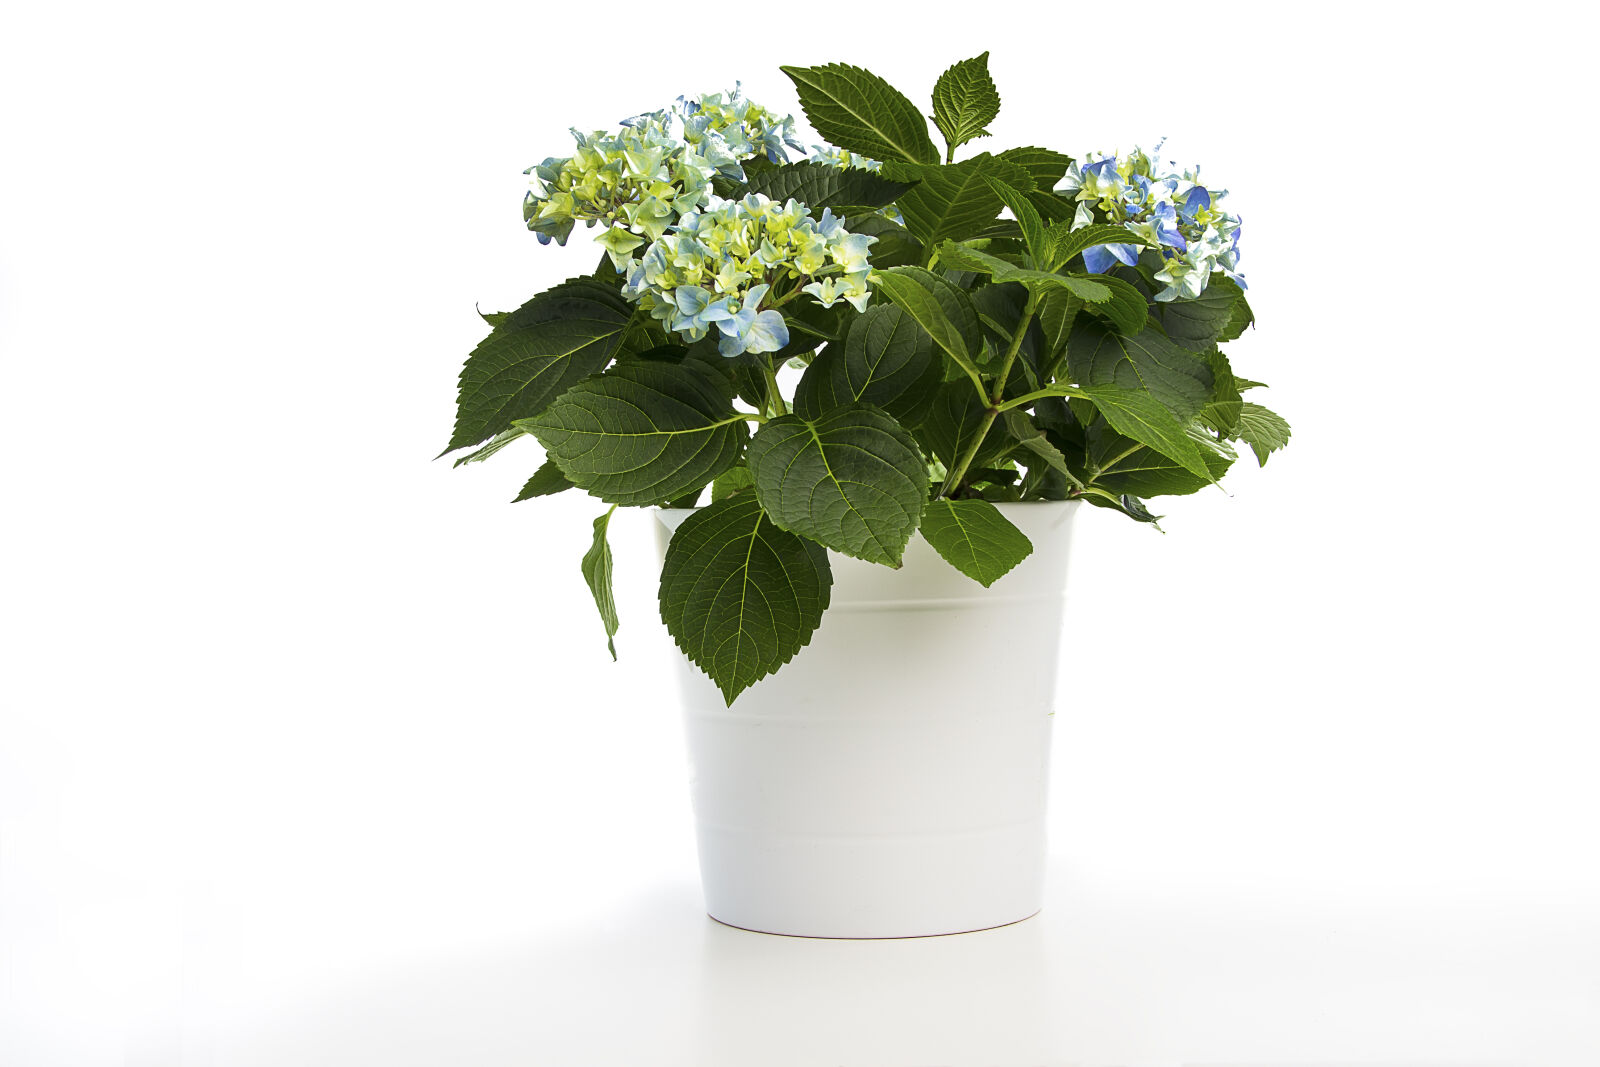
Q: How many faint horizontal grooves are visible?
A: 3